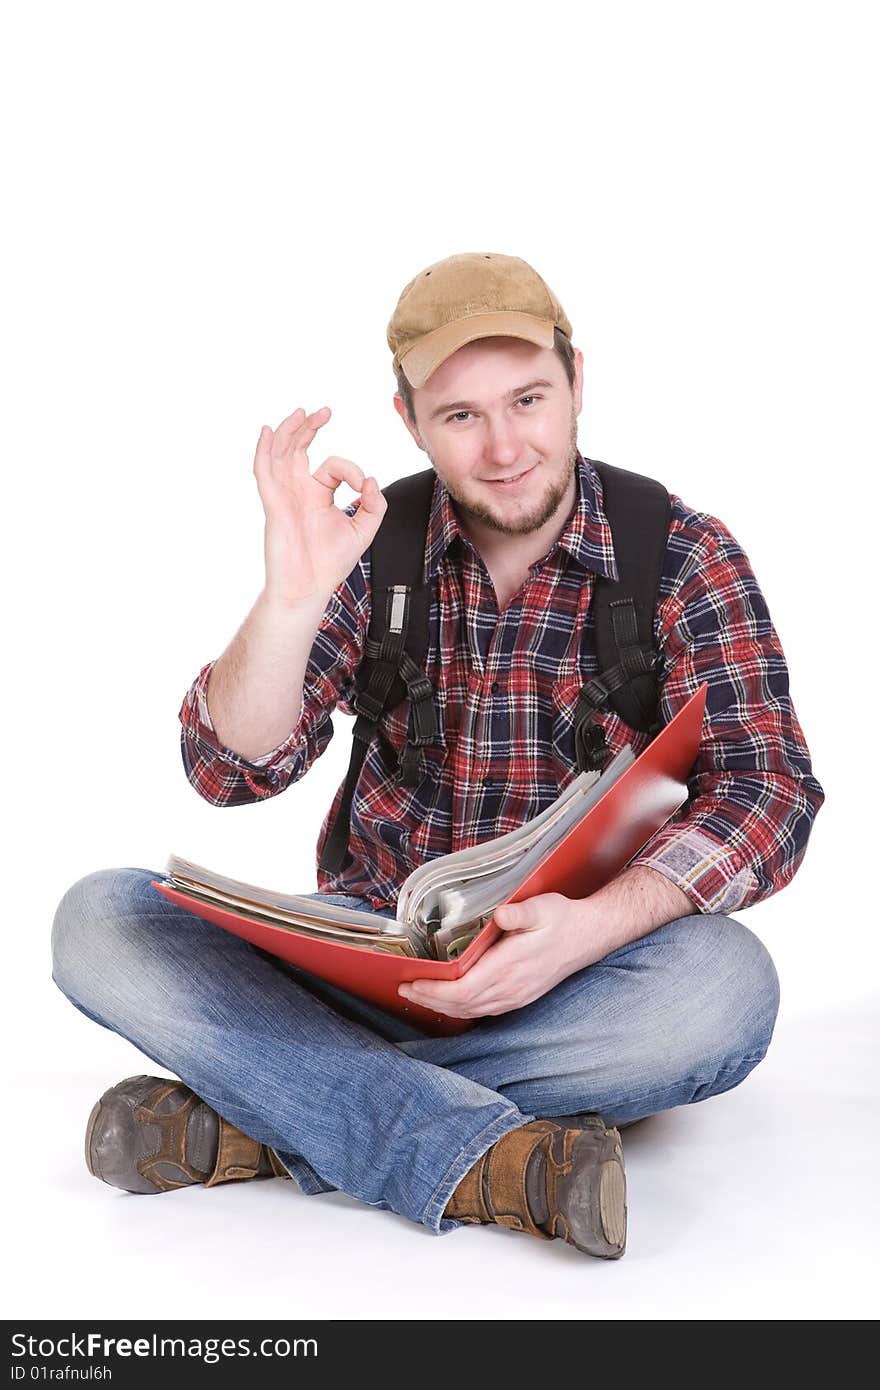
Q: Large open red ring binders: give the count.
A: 1